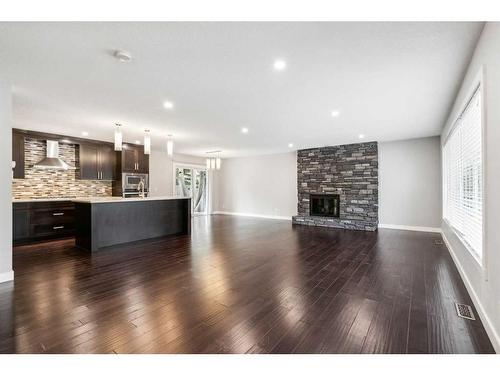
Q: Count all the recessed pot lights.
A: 8